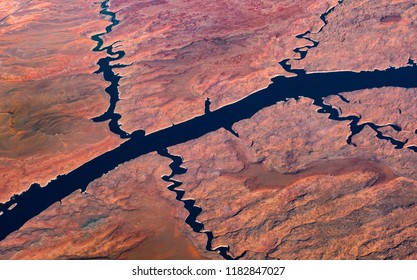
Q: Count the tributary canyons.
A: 4